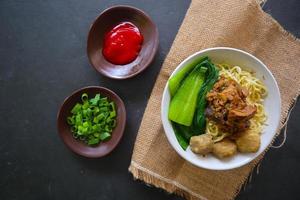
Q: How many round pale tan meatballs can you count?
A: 3